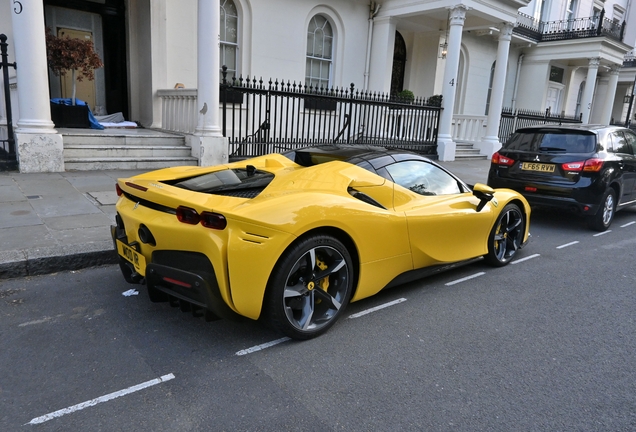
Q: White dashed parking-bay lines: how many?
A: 8